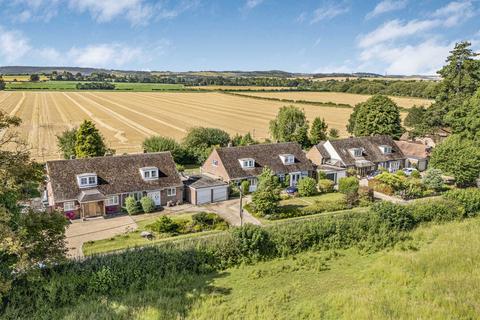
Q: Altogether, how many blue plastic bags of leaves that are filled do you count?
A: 0